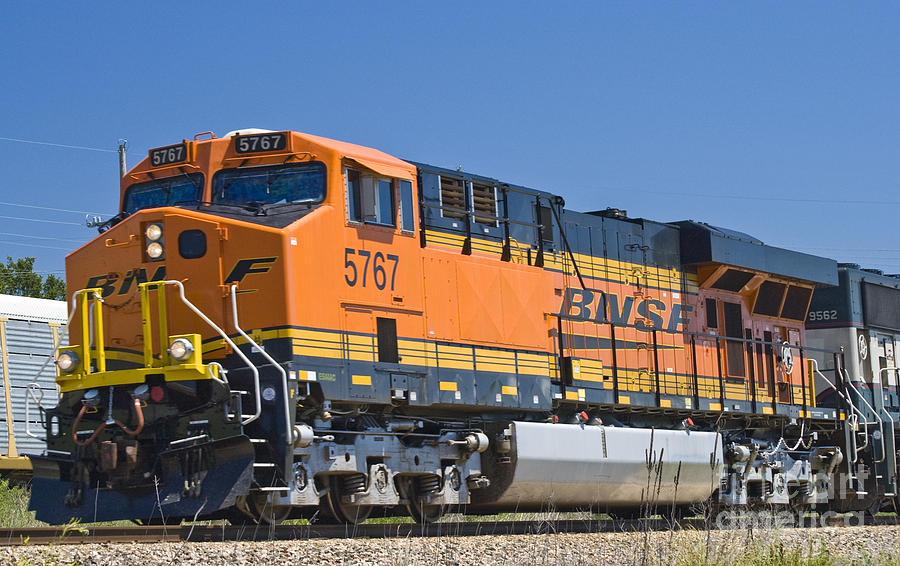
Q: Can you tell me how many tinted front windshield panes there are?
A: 2